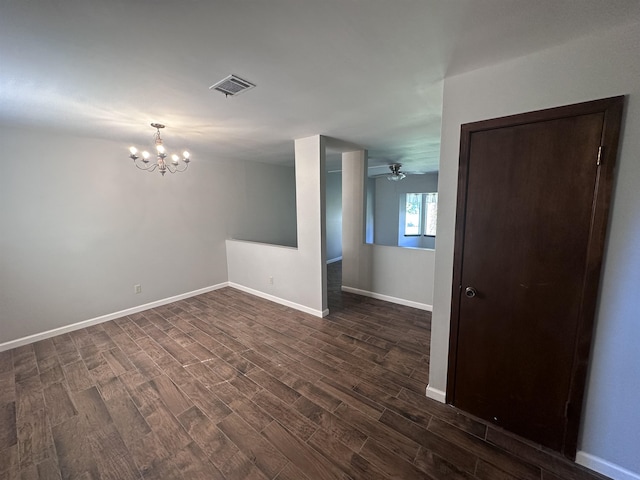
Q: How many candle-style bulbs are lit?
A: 5